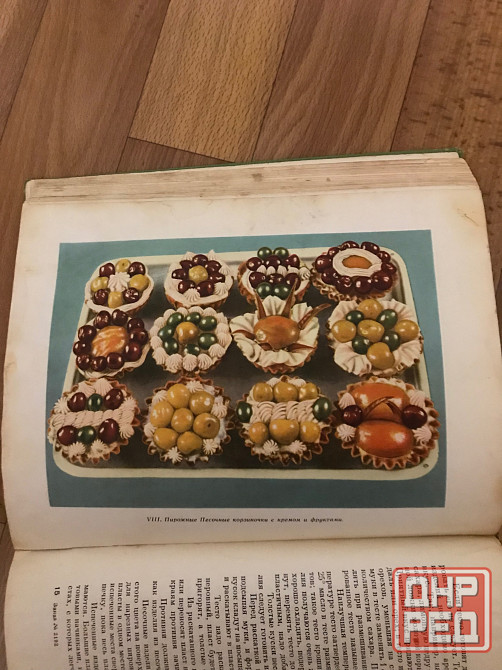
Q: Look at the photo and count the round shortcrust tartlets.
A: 12